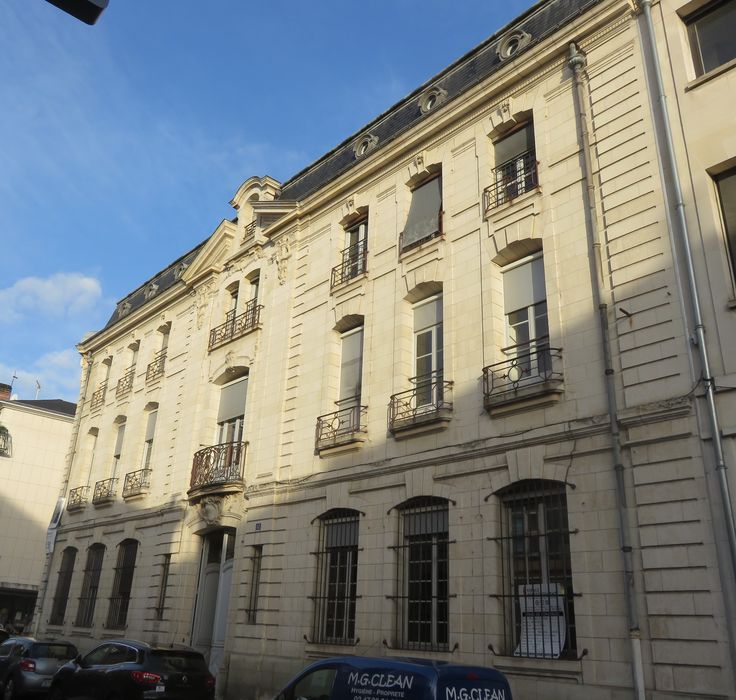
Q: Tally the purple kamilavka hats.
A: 0